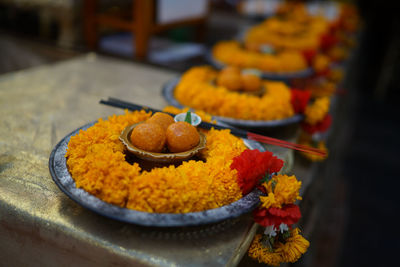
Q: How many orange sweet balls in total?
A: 5